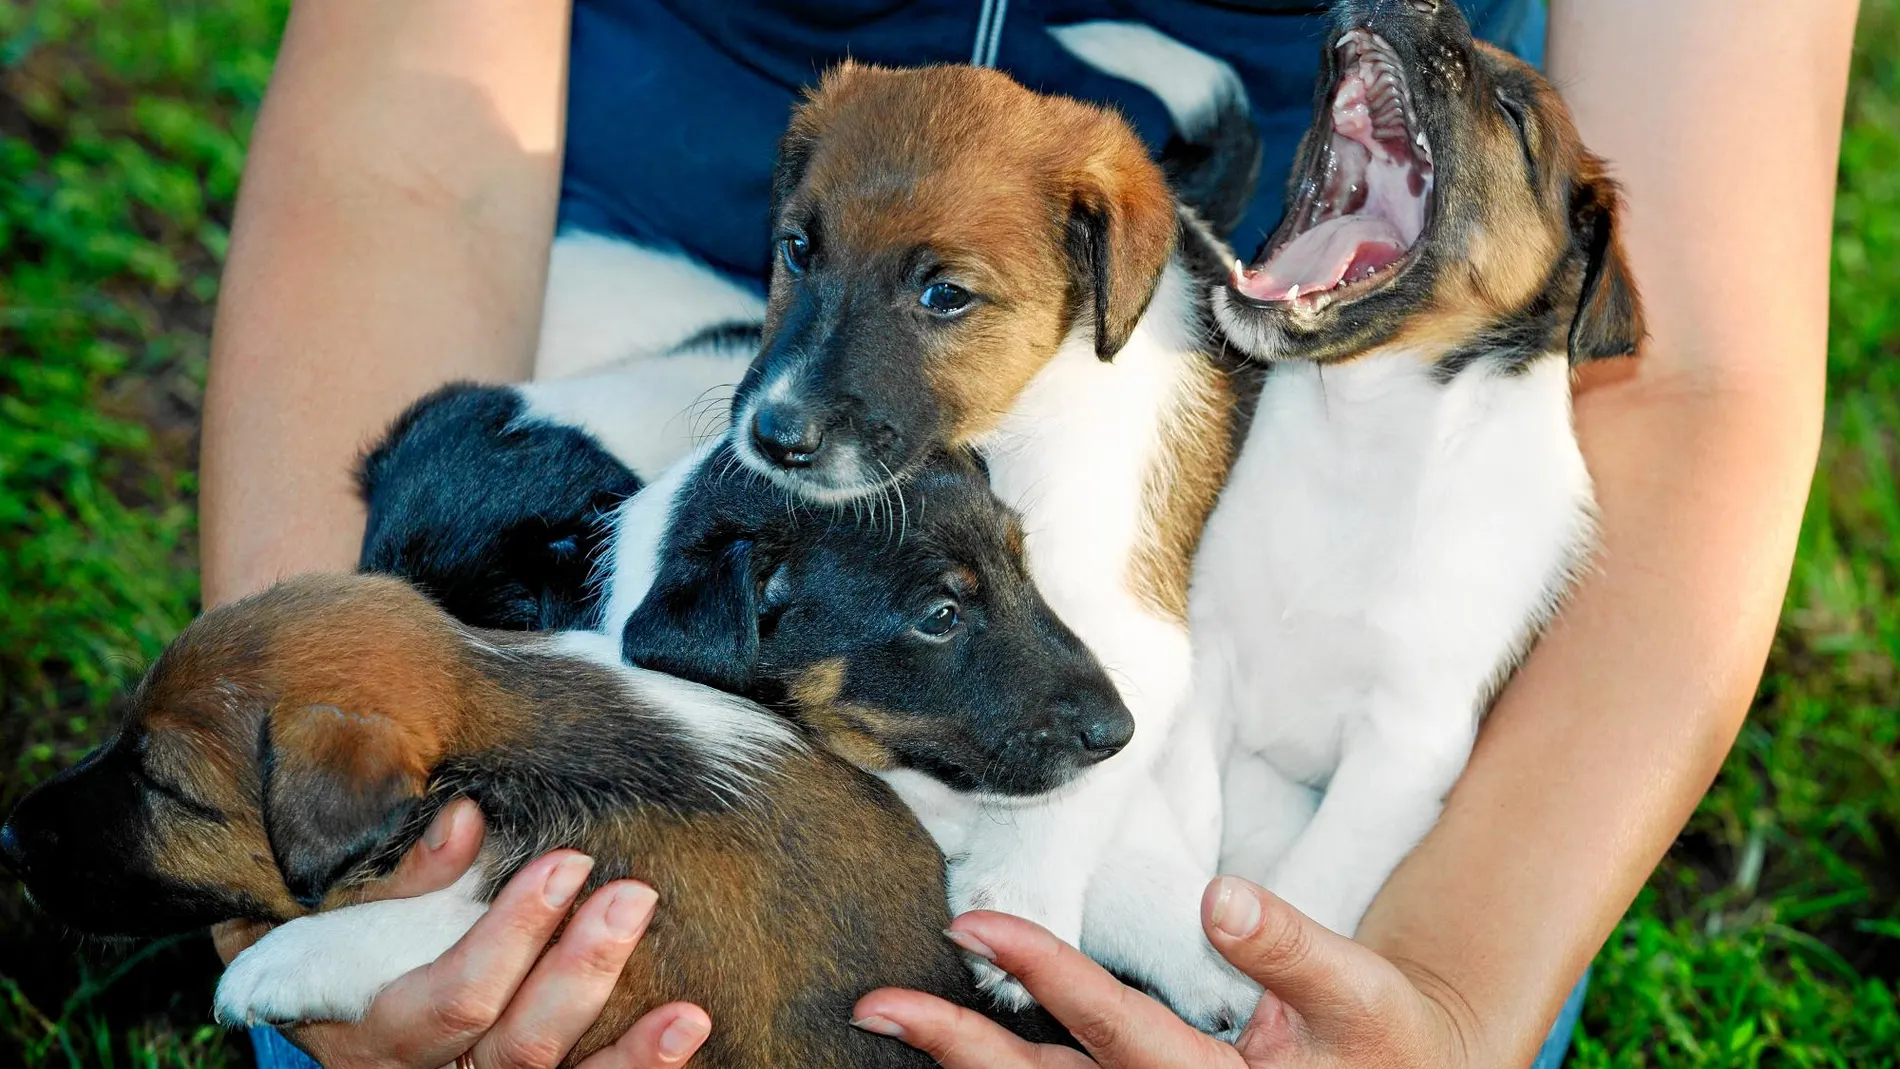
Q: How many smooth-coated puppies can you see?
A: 5